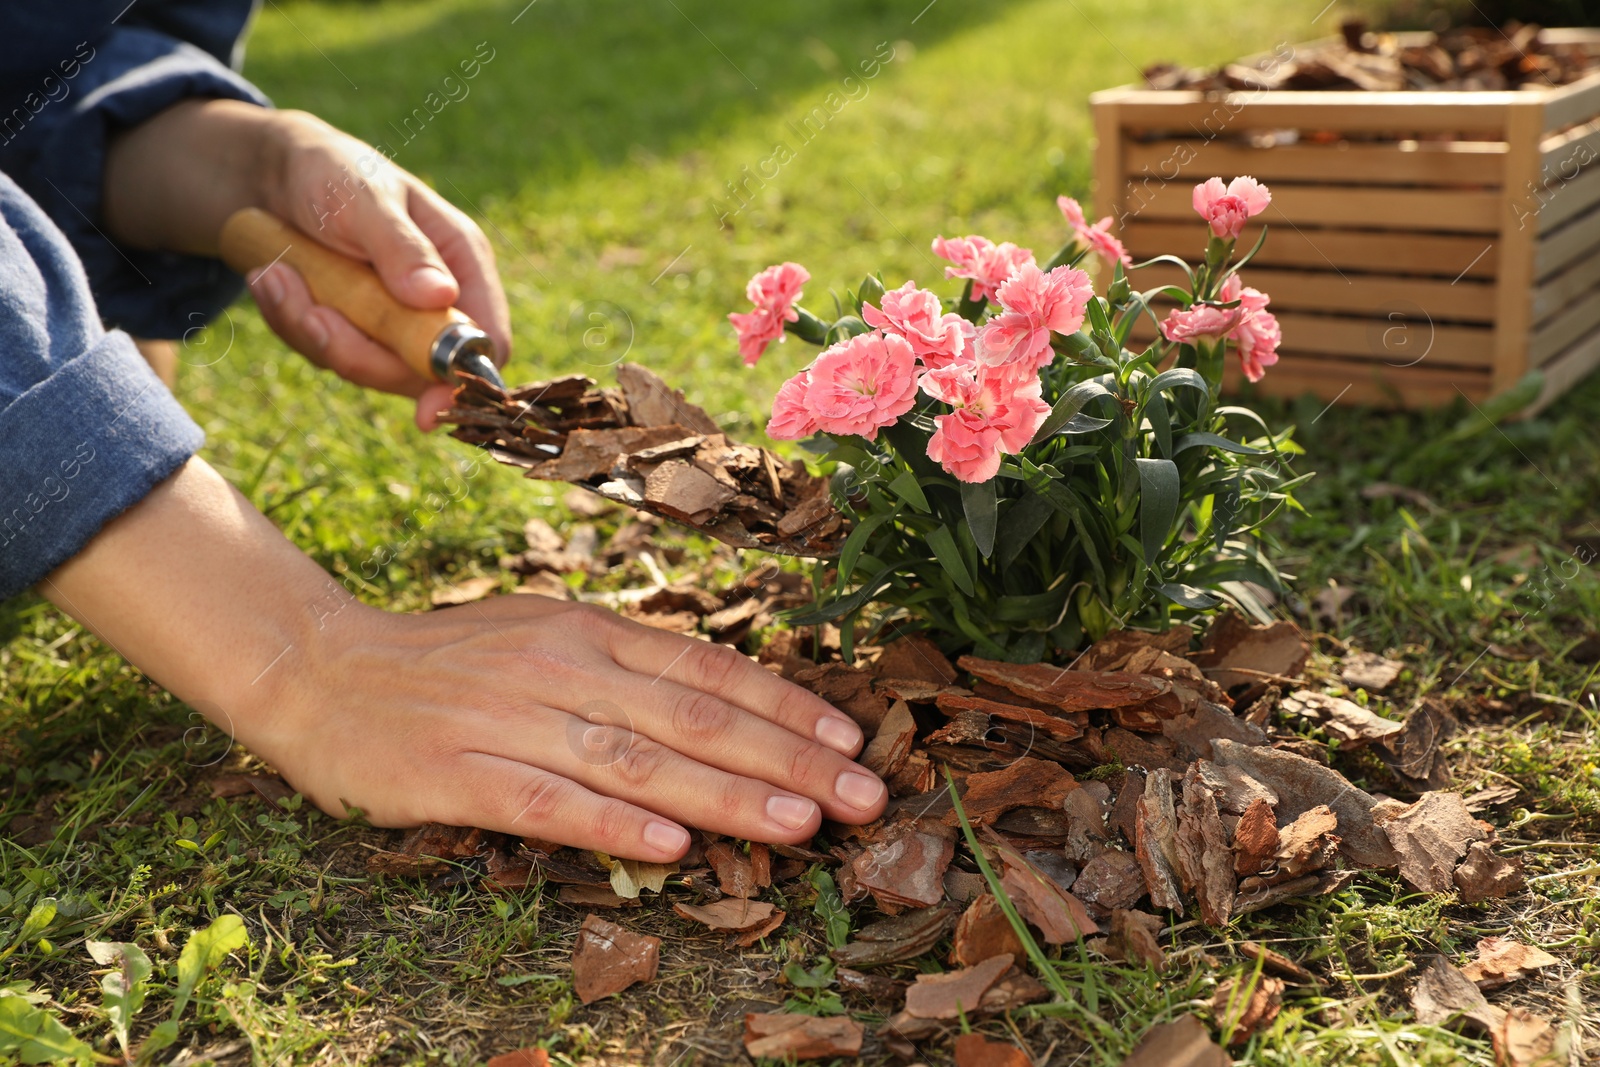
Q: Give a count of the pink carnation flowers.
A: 11